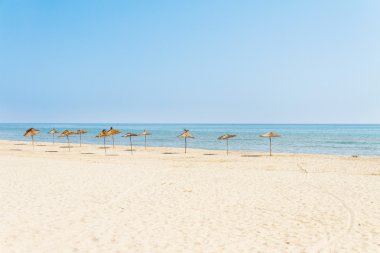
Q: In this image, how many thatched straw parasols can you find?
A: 11